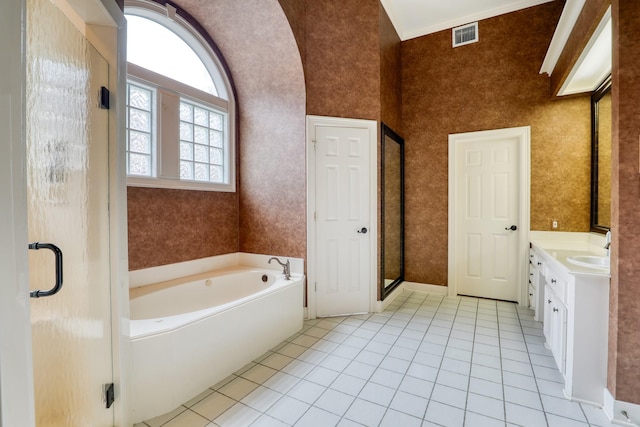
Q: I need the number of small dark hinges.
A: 2